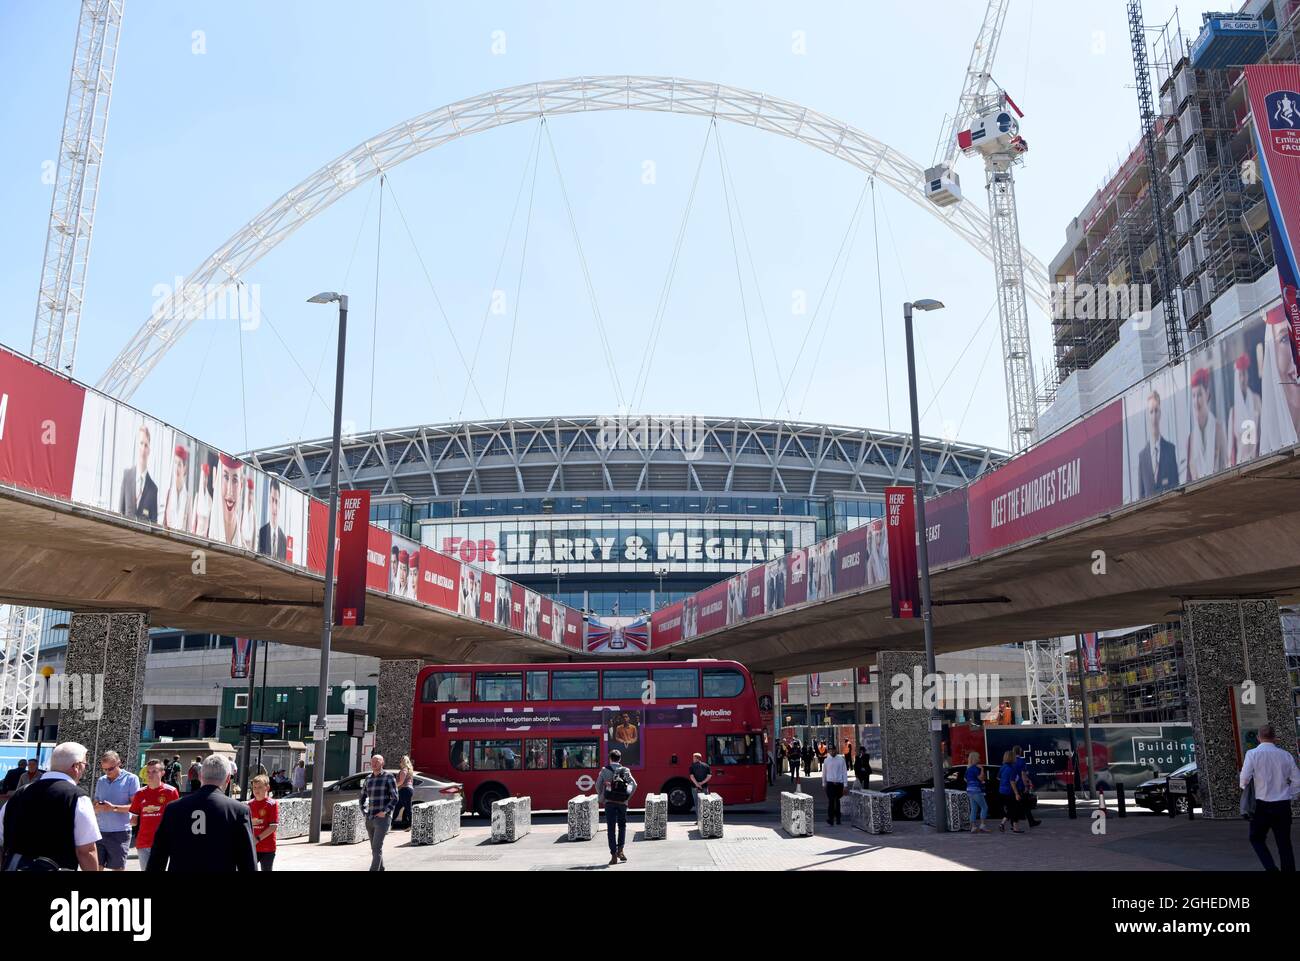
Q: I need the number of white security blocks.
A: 10